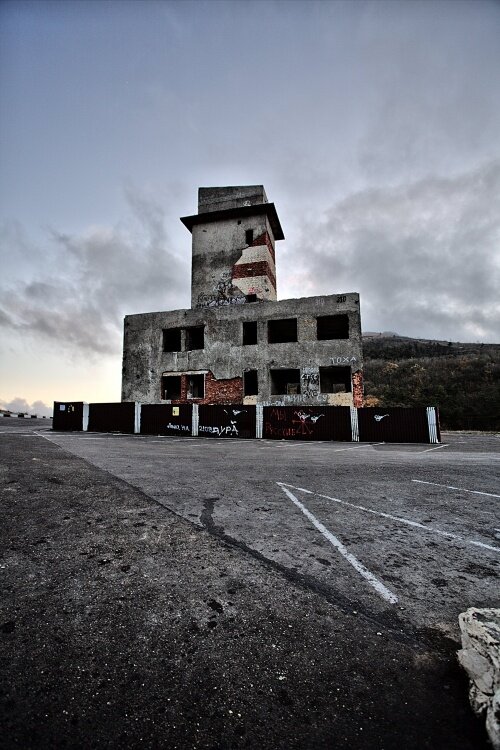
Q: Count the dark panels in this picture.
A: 6